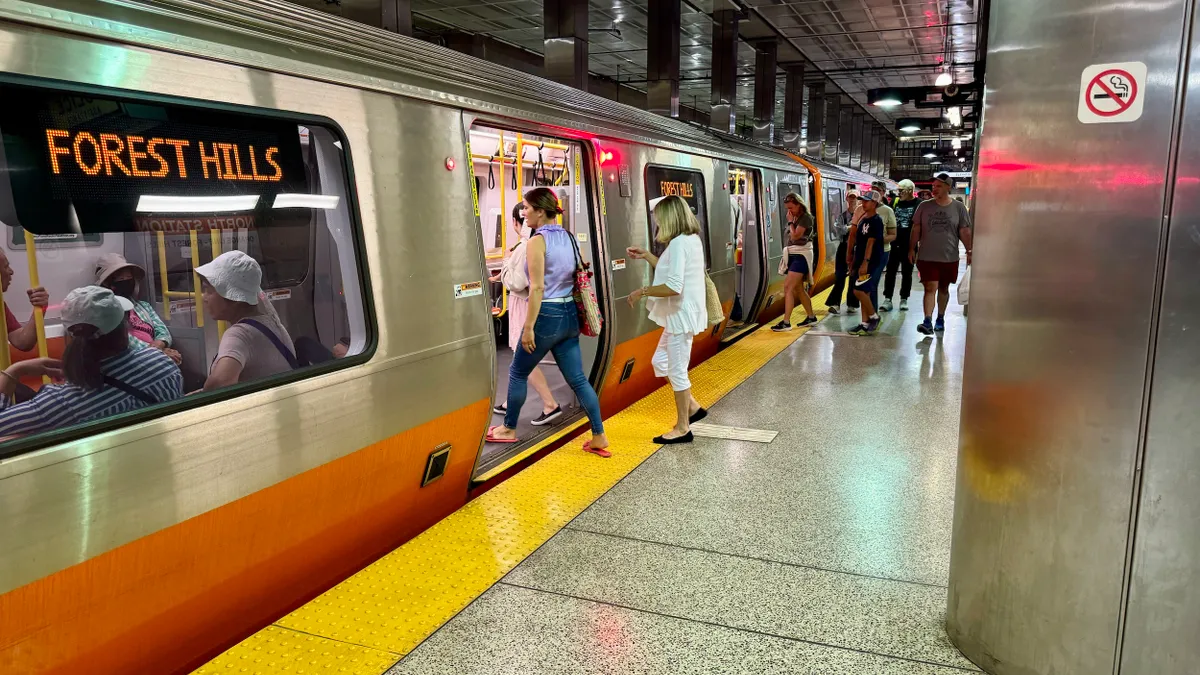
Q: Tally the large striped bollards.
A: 0